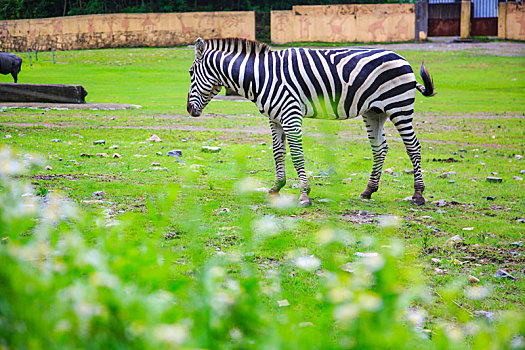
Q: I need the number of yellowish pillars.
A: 2